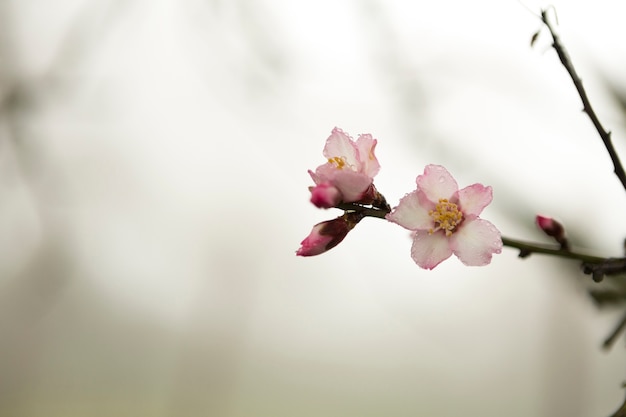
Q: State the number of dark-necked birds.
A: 0